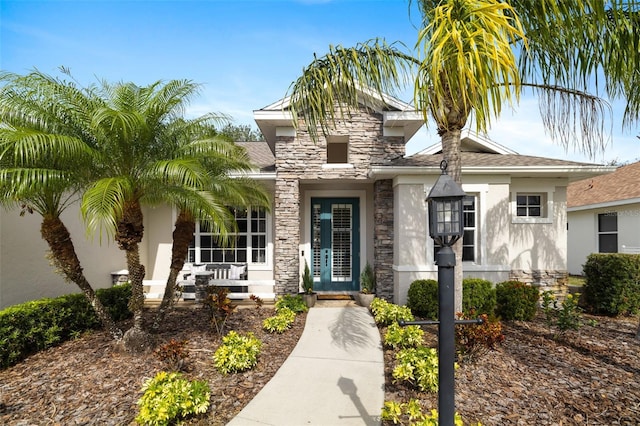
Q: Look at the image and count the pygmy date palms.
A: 3